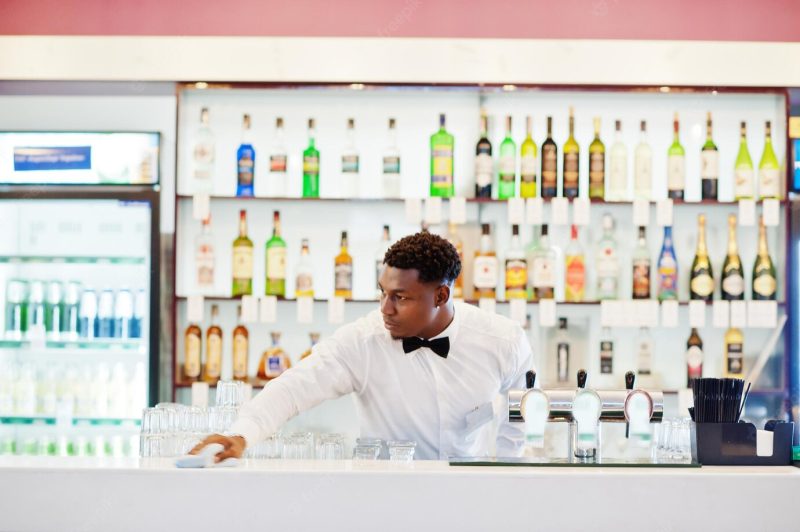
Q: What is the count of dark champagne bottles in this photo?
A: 3